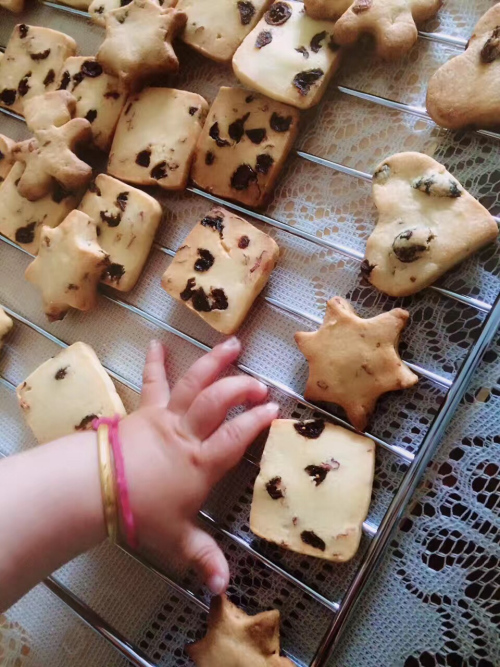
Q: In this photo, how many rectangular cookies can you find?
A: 11